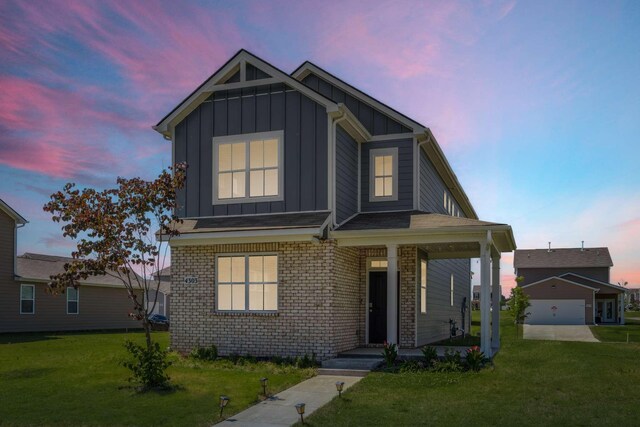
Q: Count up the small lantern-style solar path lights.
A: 4